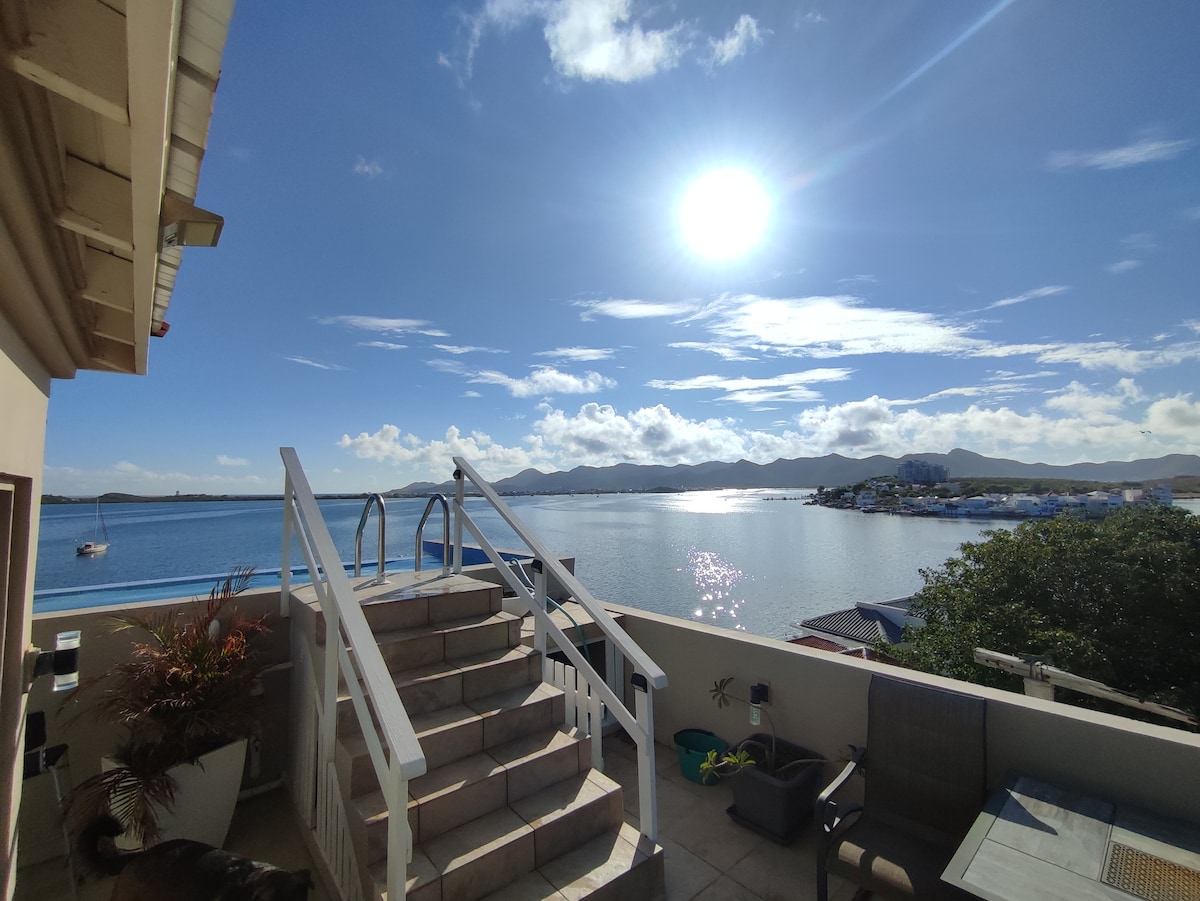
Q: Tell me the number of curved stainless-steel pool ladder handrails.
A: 2